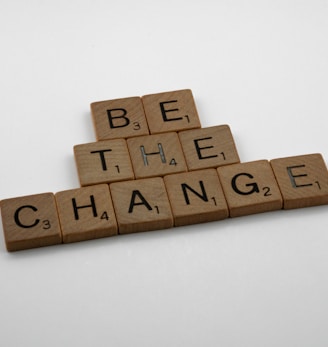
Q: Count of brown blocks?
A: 11